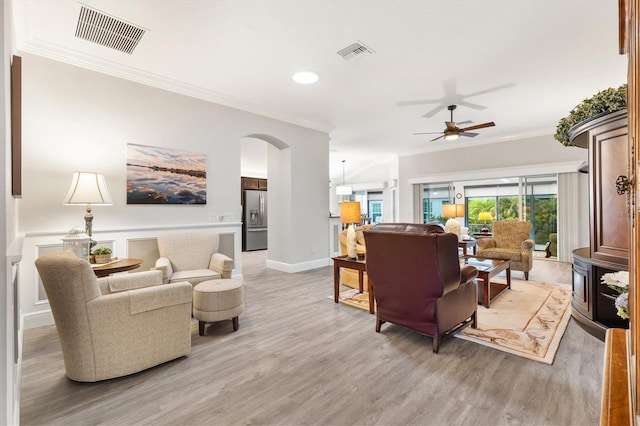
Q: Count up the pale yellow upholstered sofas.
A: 1